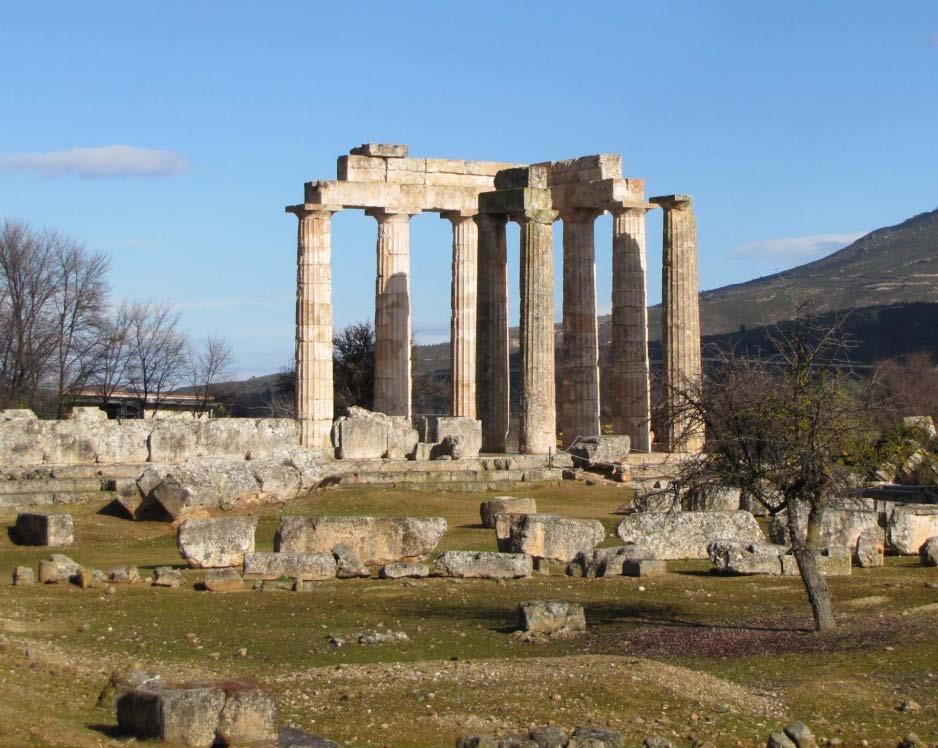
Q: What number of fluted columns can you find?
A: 8